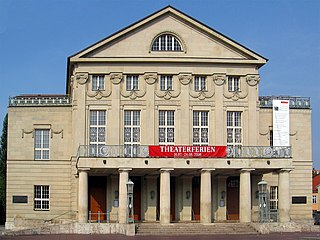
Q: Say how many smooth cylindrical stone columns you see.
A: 6